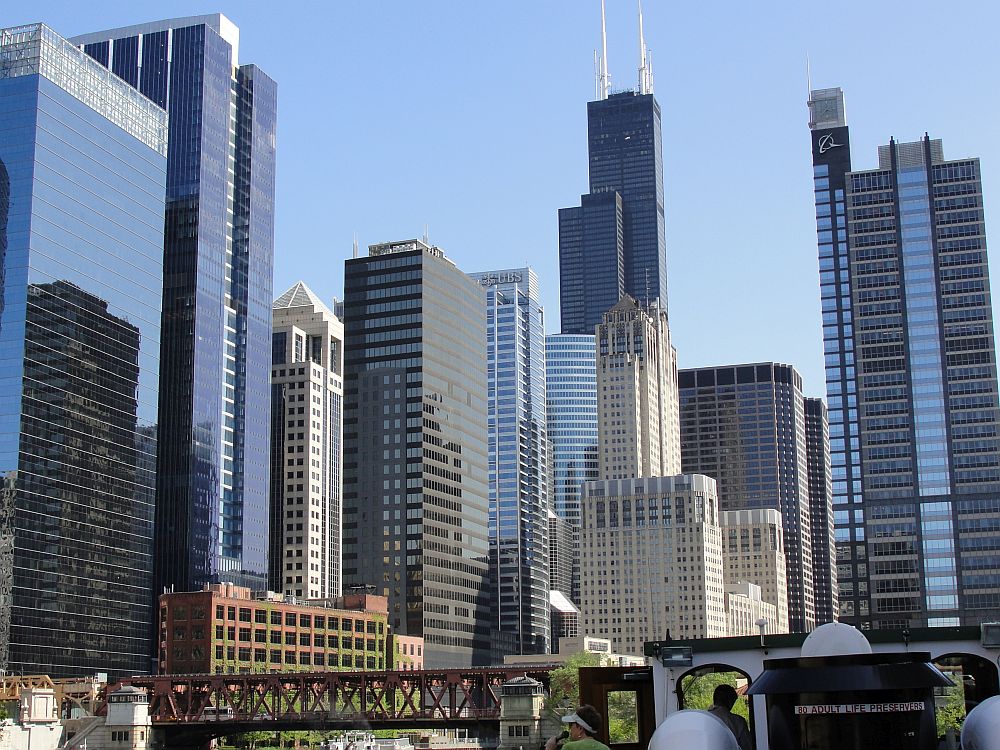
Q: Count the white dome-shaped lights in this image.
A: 3